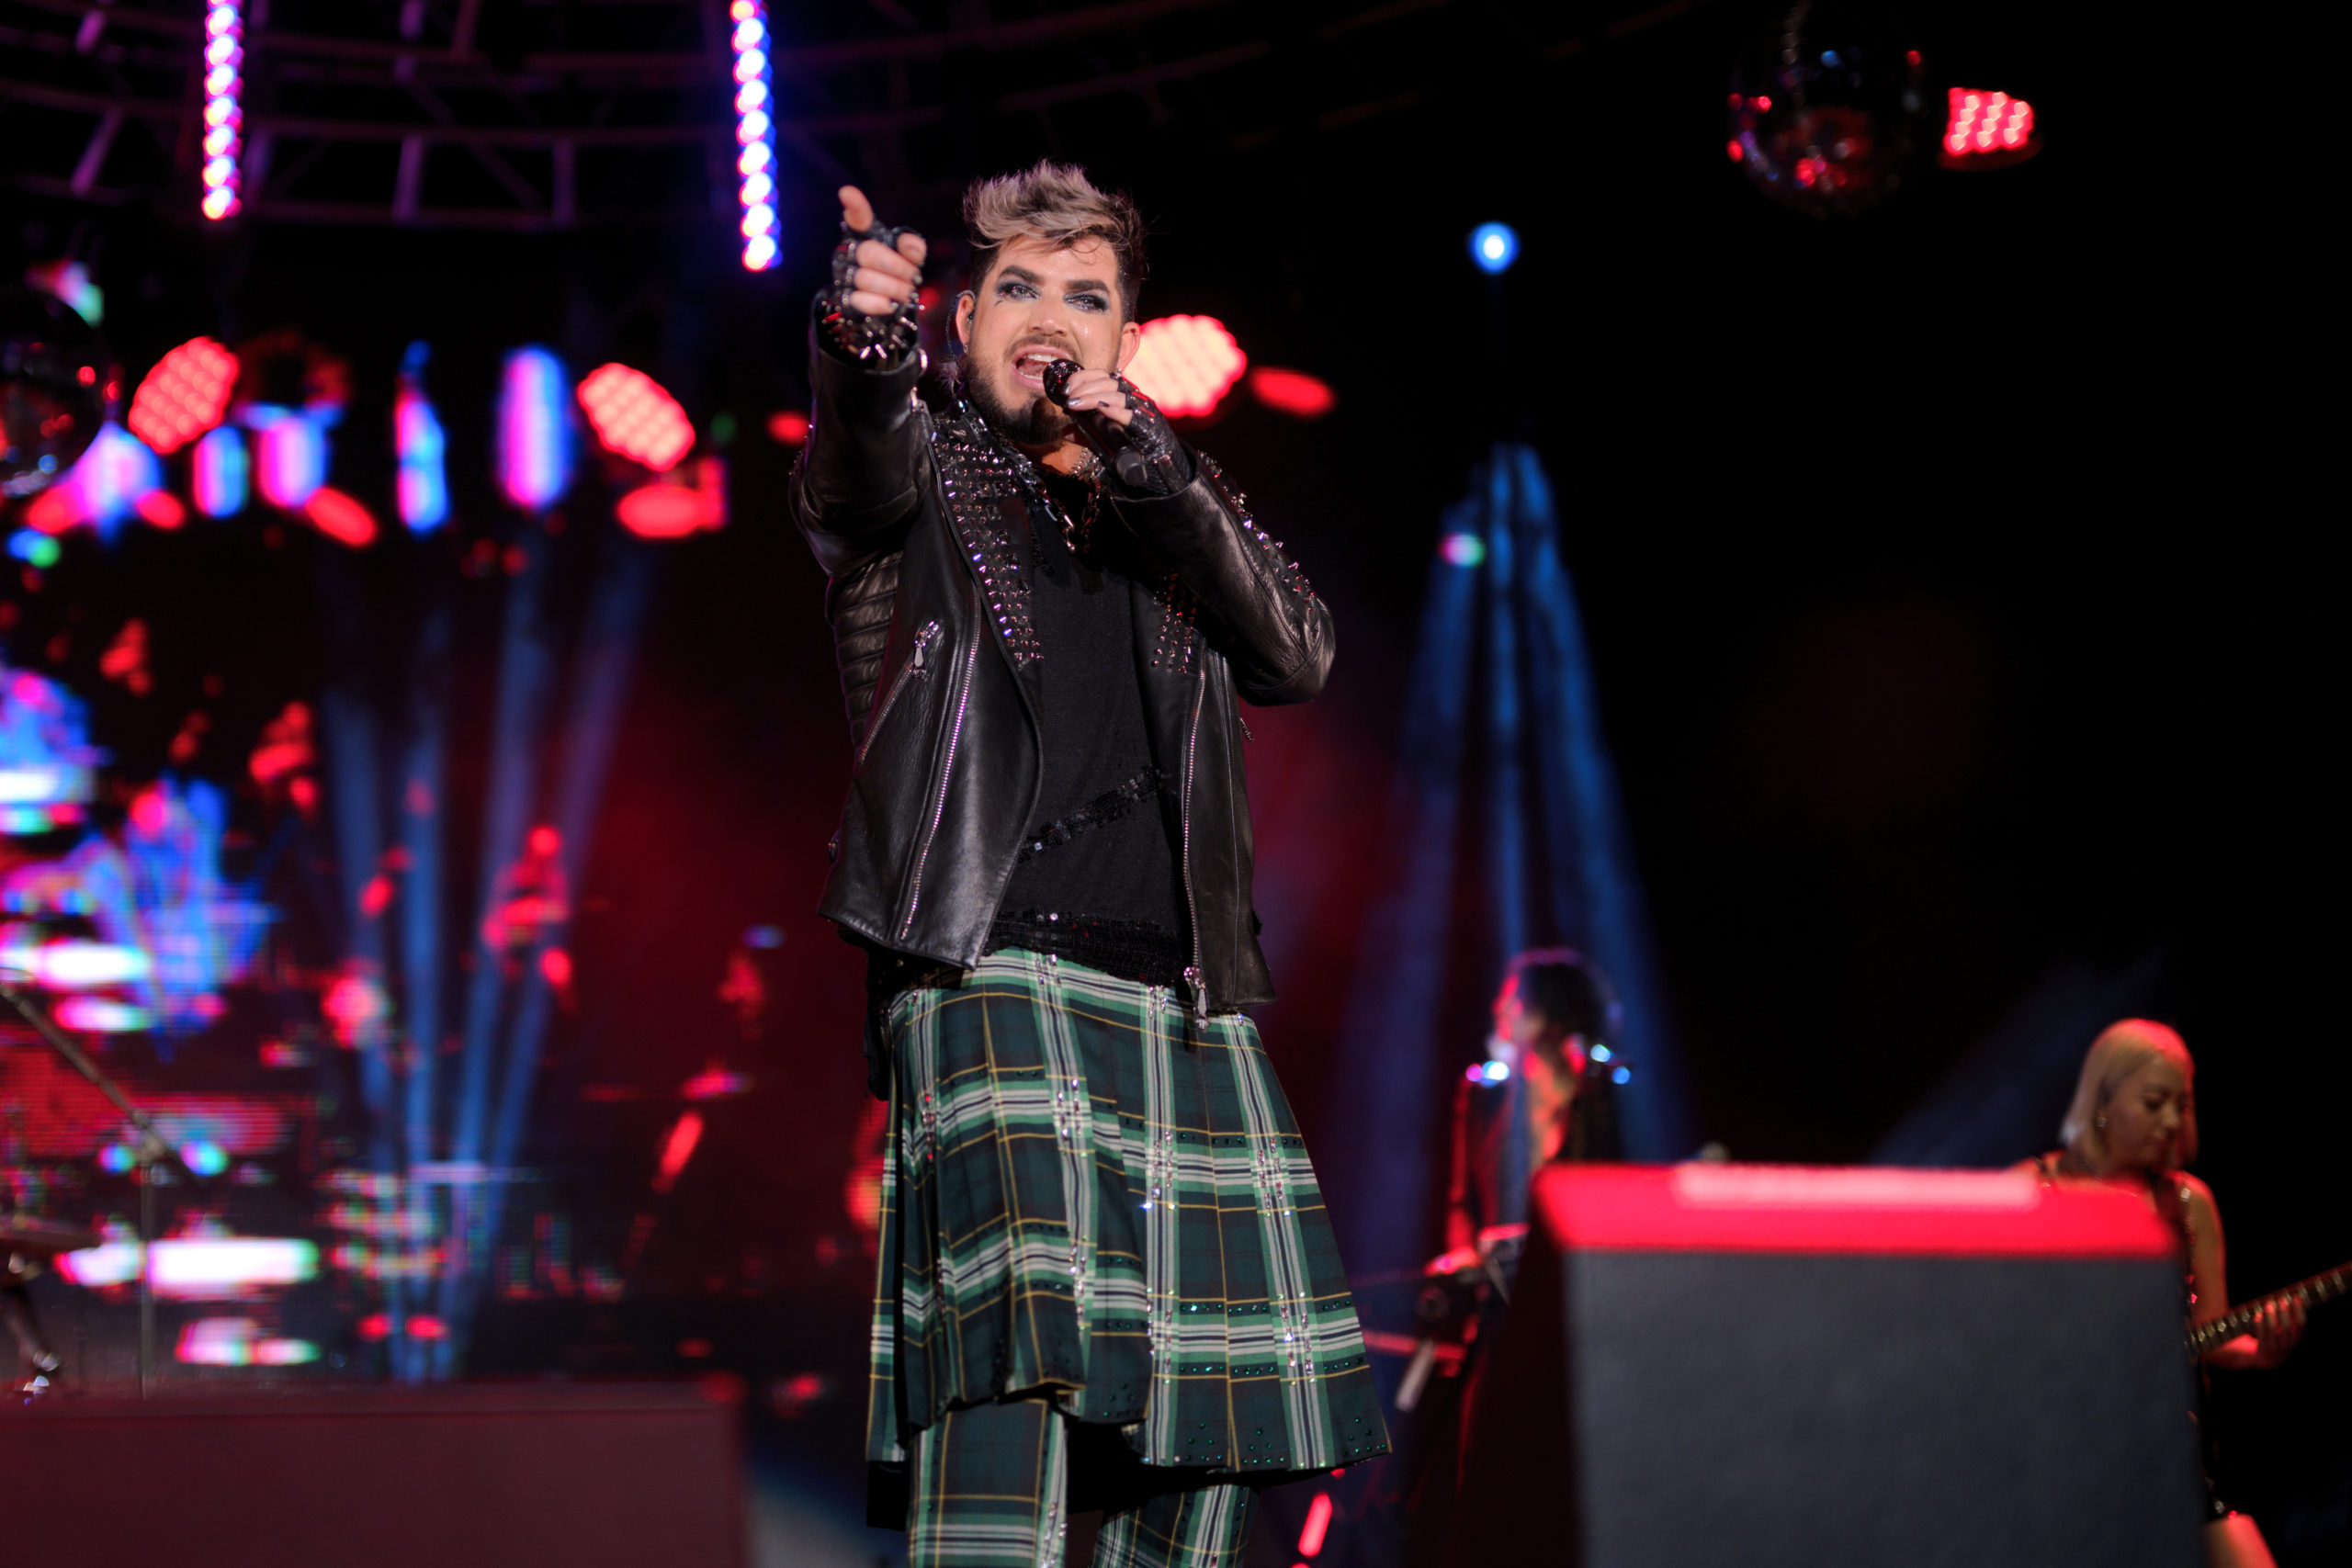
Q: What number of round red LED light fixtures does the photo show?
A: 4